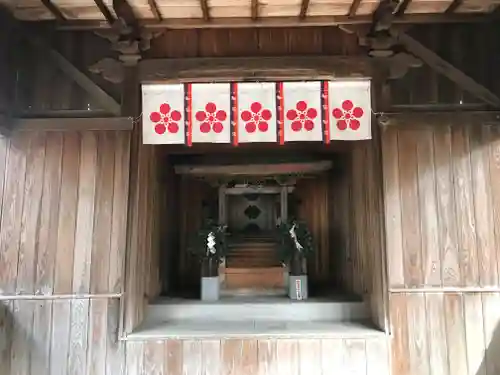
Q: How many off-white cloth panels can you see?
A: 5